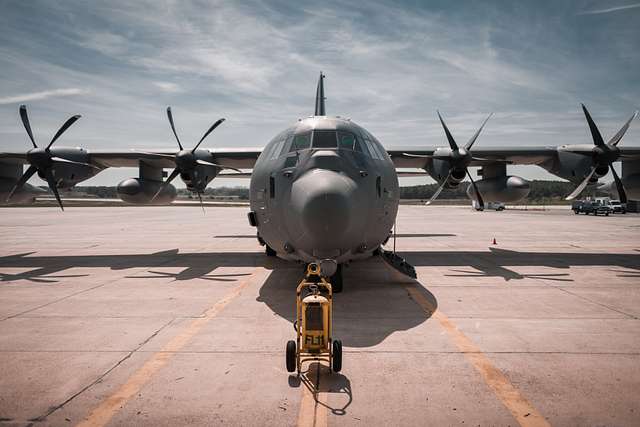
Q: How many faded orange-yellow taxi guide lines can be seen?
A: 3